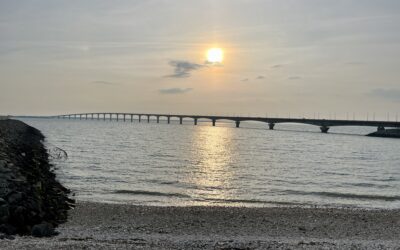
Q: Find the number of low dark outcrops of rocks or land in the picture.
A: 2